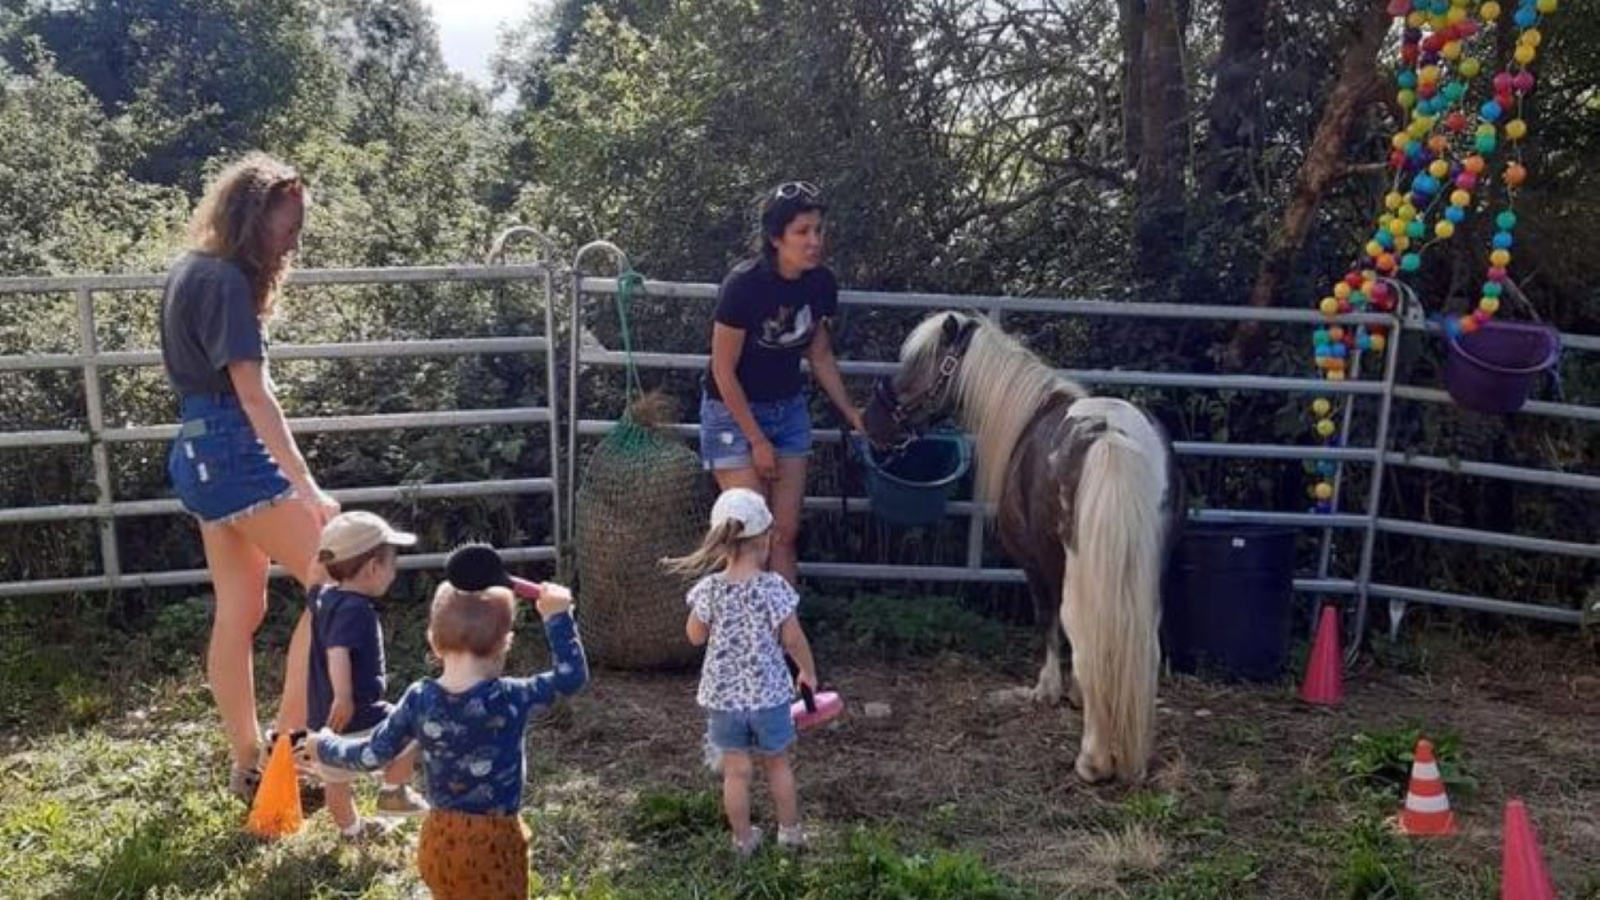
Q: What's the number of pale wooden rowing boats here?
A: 0